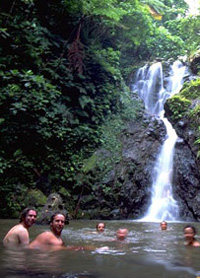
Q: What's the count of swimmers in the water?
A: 6